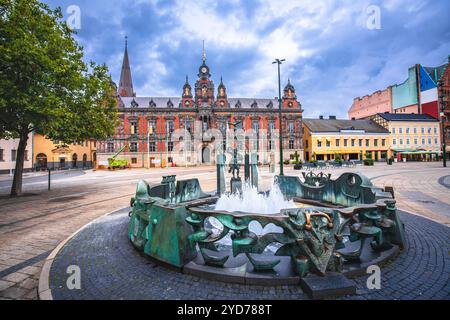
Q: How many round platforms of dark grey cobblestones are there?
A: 1